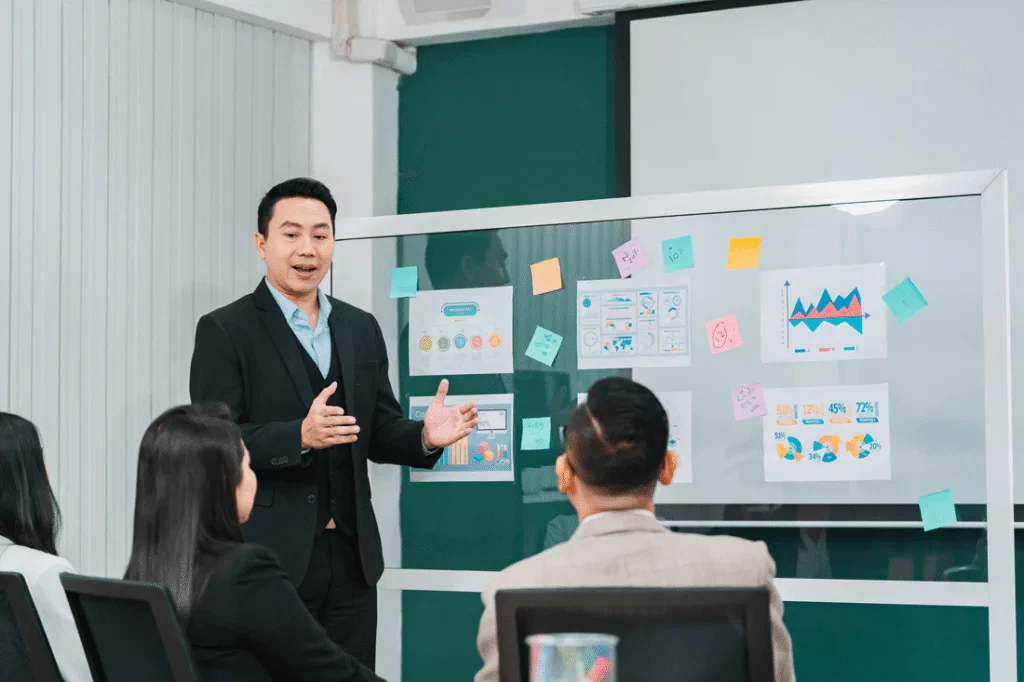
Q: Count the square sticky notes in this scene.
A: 11